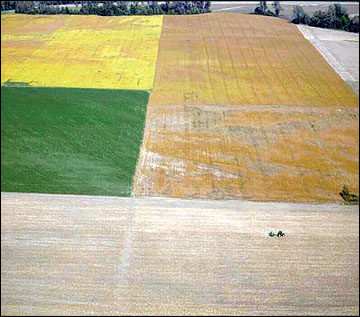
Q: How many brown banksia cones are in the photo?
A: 0